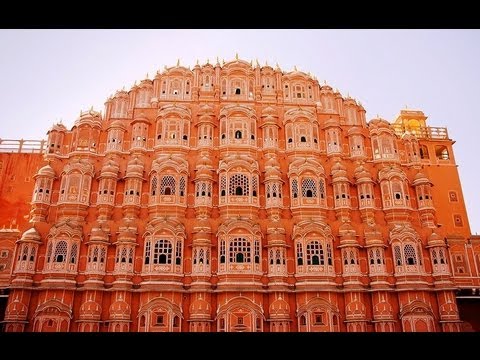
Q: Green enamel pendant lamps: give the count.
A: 0